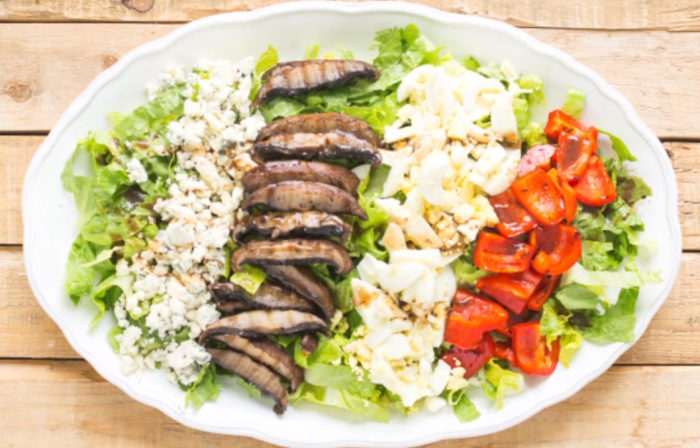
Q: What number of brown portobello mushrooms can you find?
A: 12